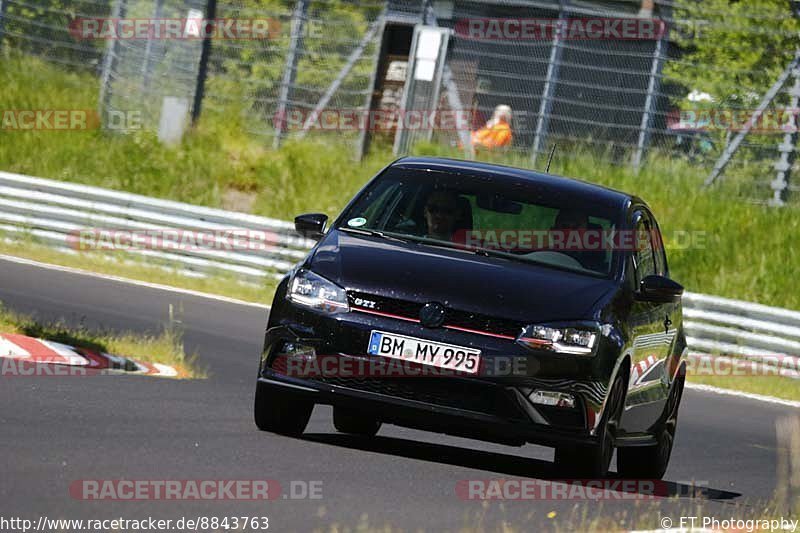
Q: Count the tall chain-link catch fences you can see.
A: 1